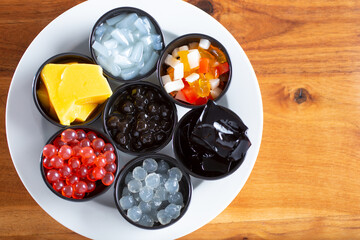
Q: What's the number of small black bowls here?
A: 7